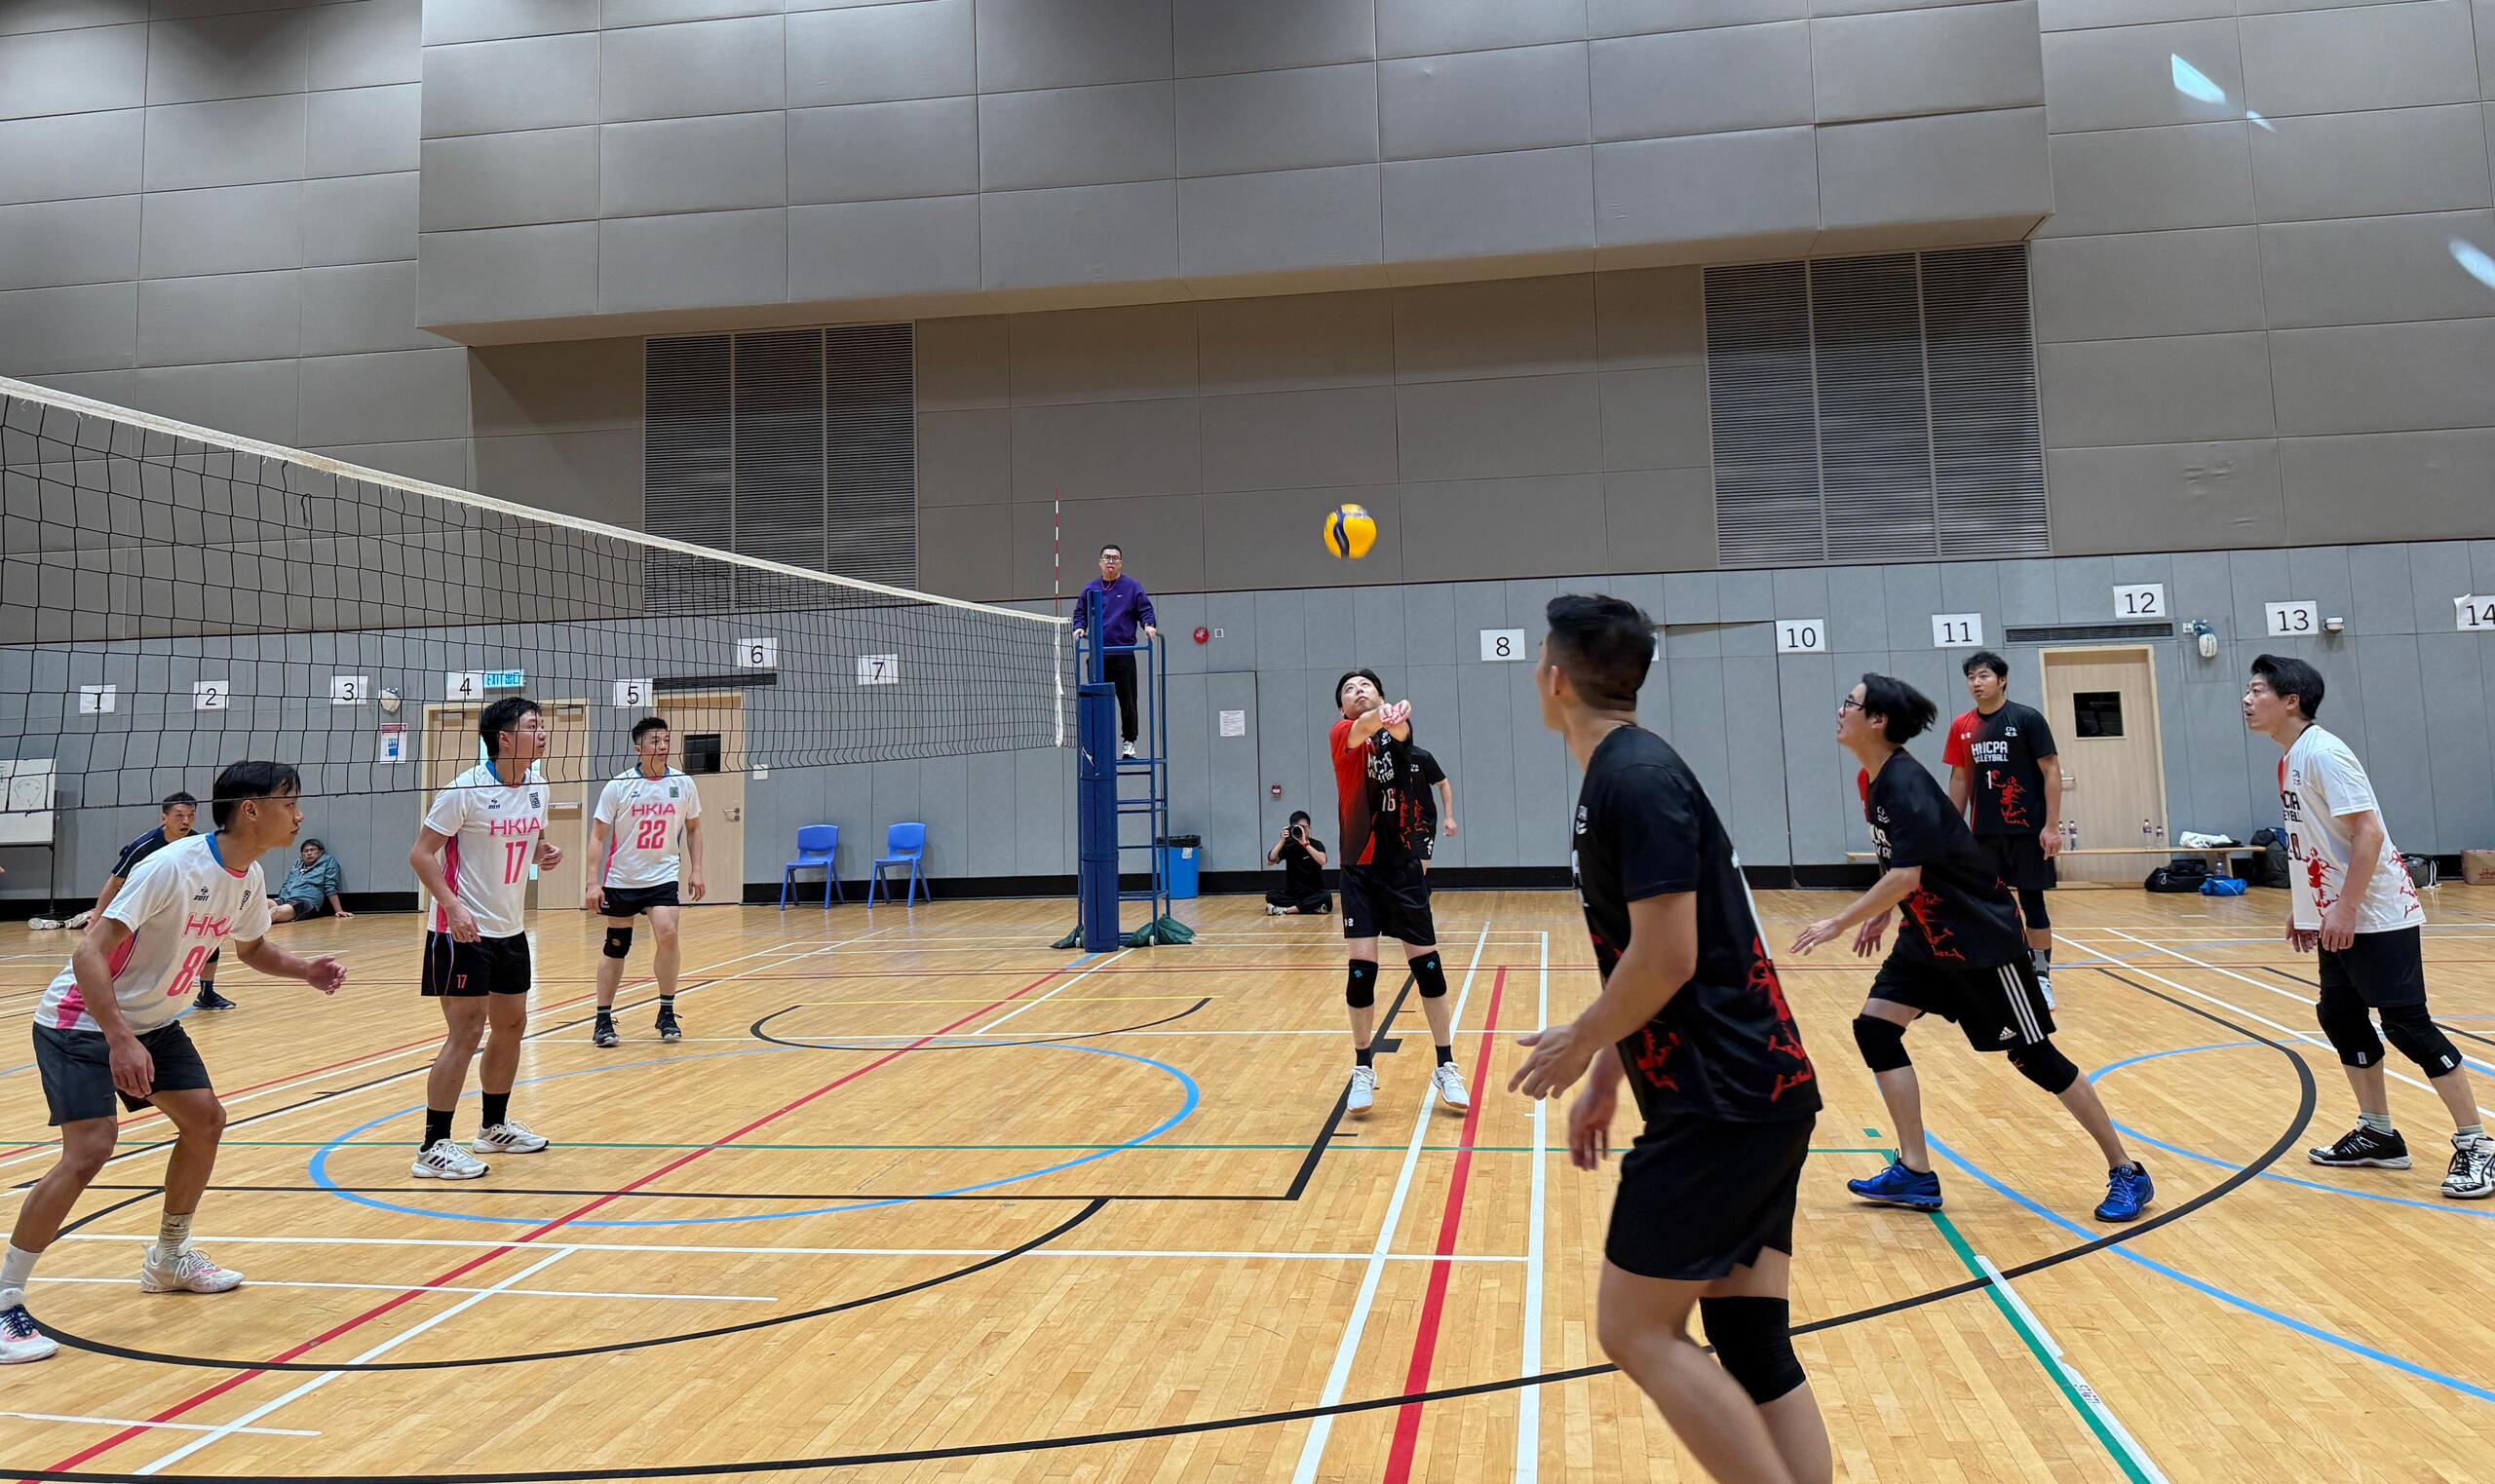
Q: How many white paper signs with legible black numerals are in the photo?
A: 13